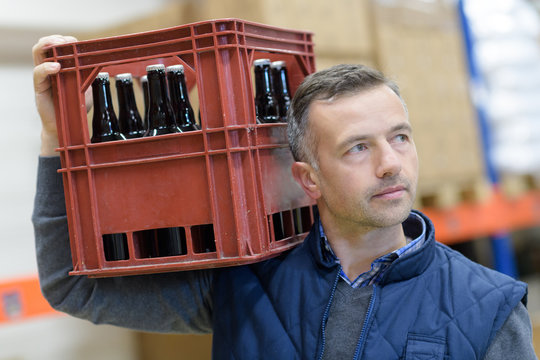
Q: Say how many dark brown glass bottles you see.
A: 7